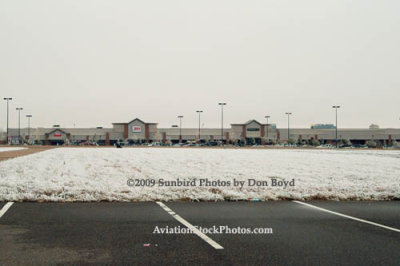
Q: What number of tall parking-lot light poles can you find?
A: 9